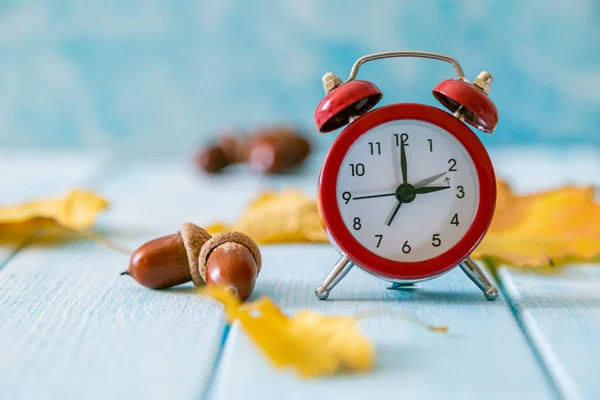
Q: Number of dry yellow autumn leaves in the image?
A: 4